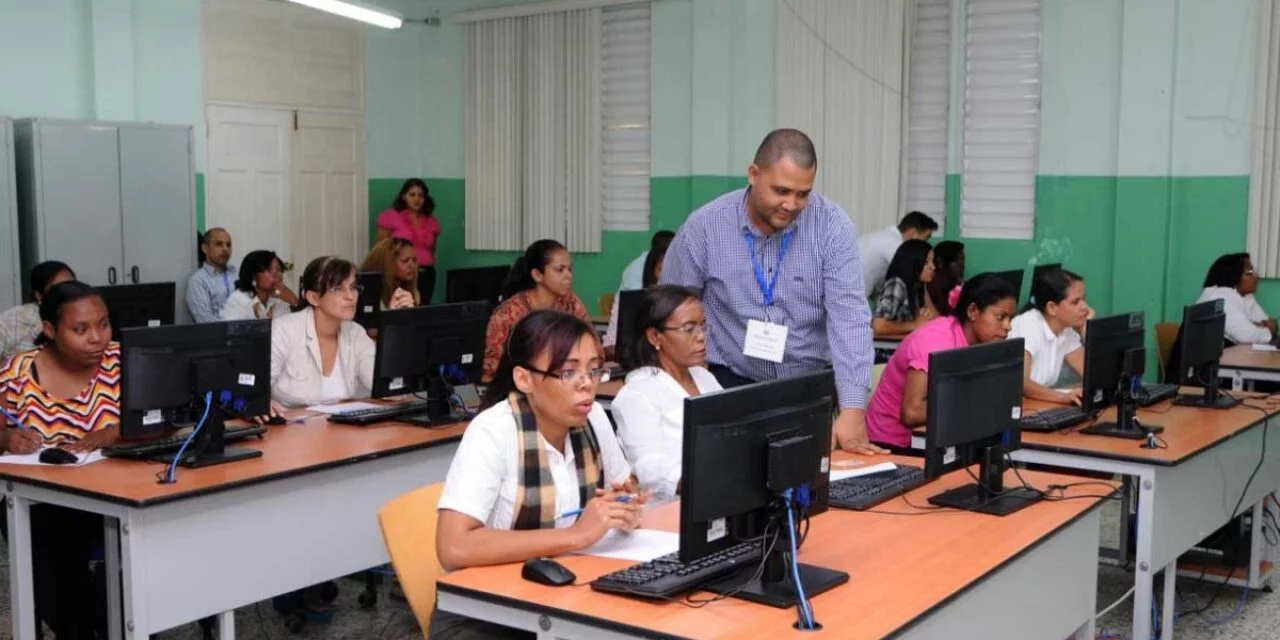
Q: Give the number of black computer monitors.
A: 12